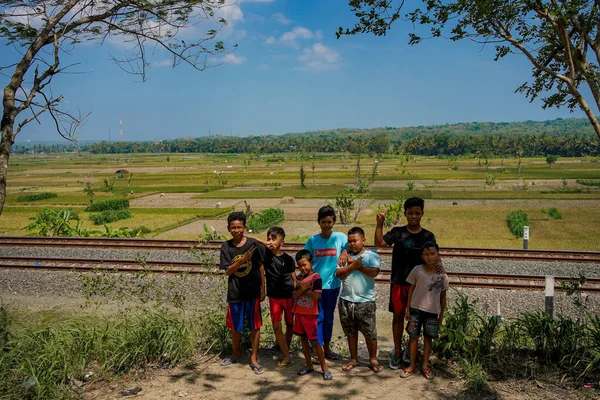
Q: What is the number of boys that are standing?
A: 7